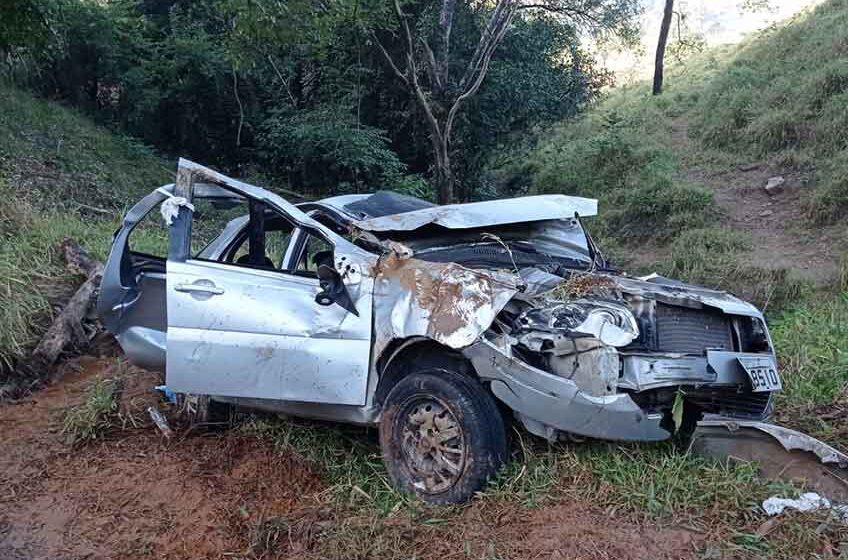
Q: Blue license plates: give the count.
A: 0